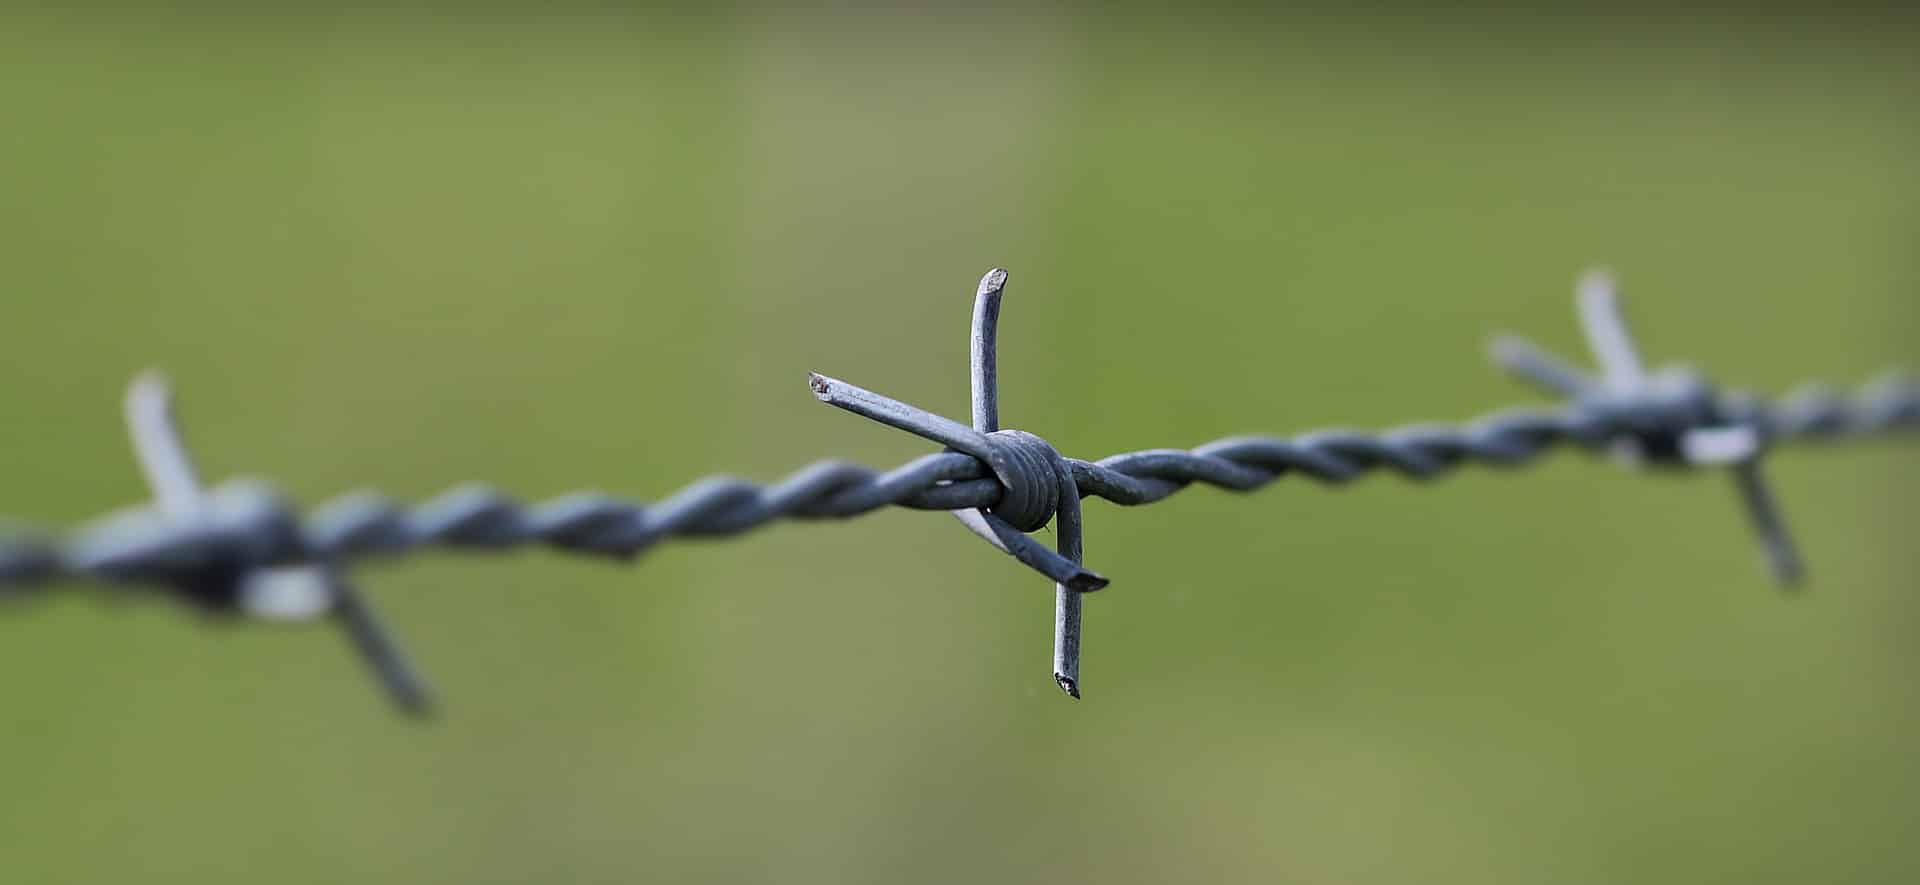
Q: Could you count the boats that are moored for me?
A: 0